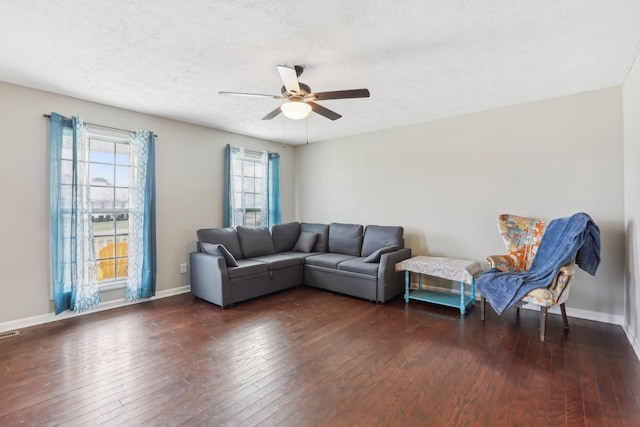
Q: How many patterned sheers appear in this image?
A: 4